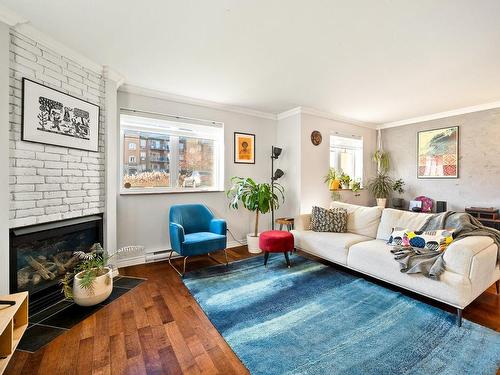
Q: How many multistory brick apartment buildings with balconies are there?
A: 1